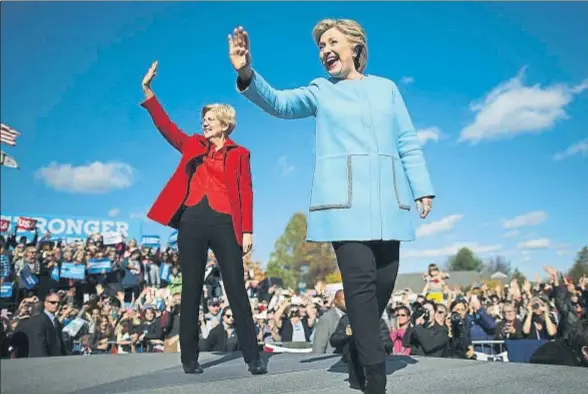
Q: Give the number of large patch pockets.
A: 2